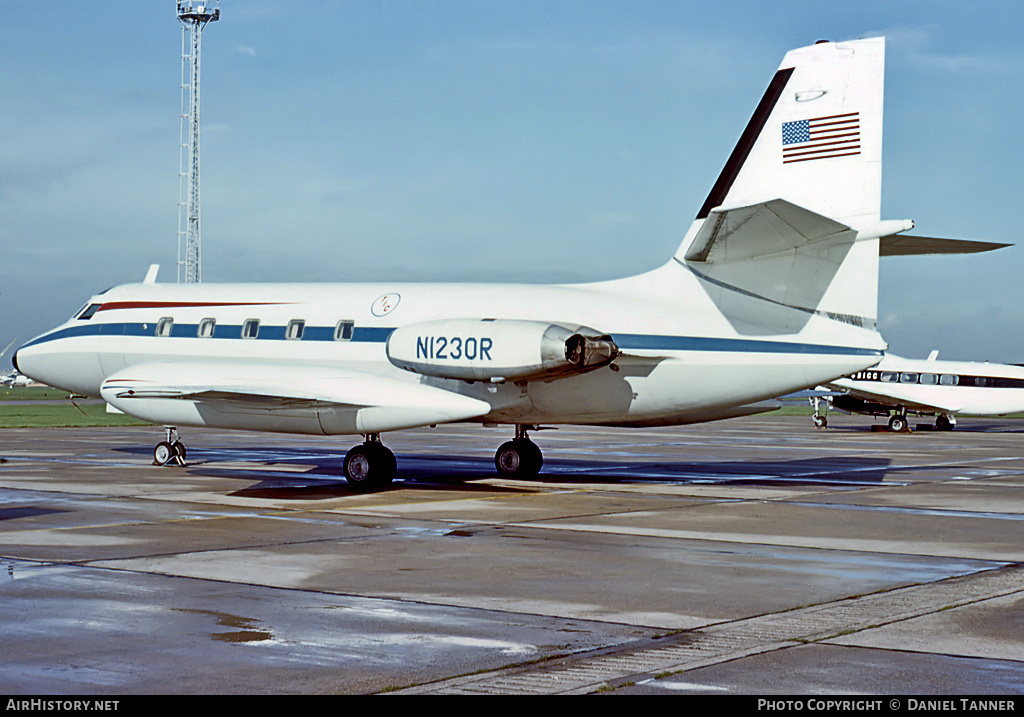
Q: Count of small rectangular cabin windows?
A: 5